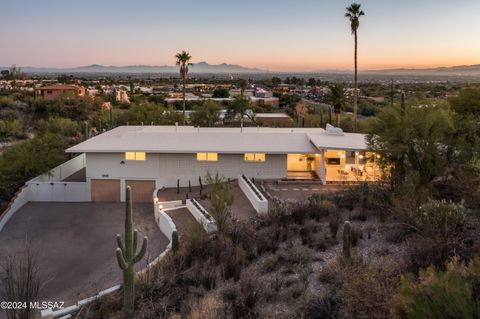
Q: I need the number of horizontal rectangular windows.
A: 3